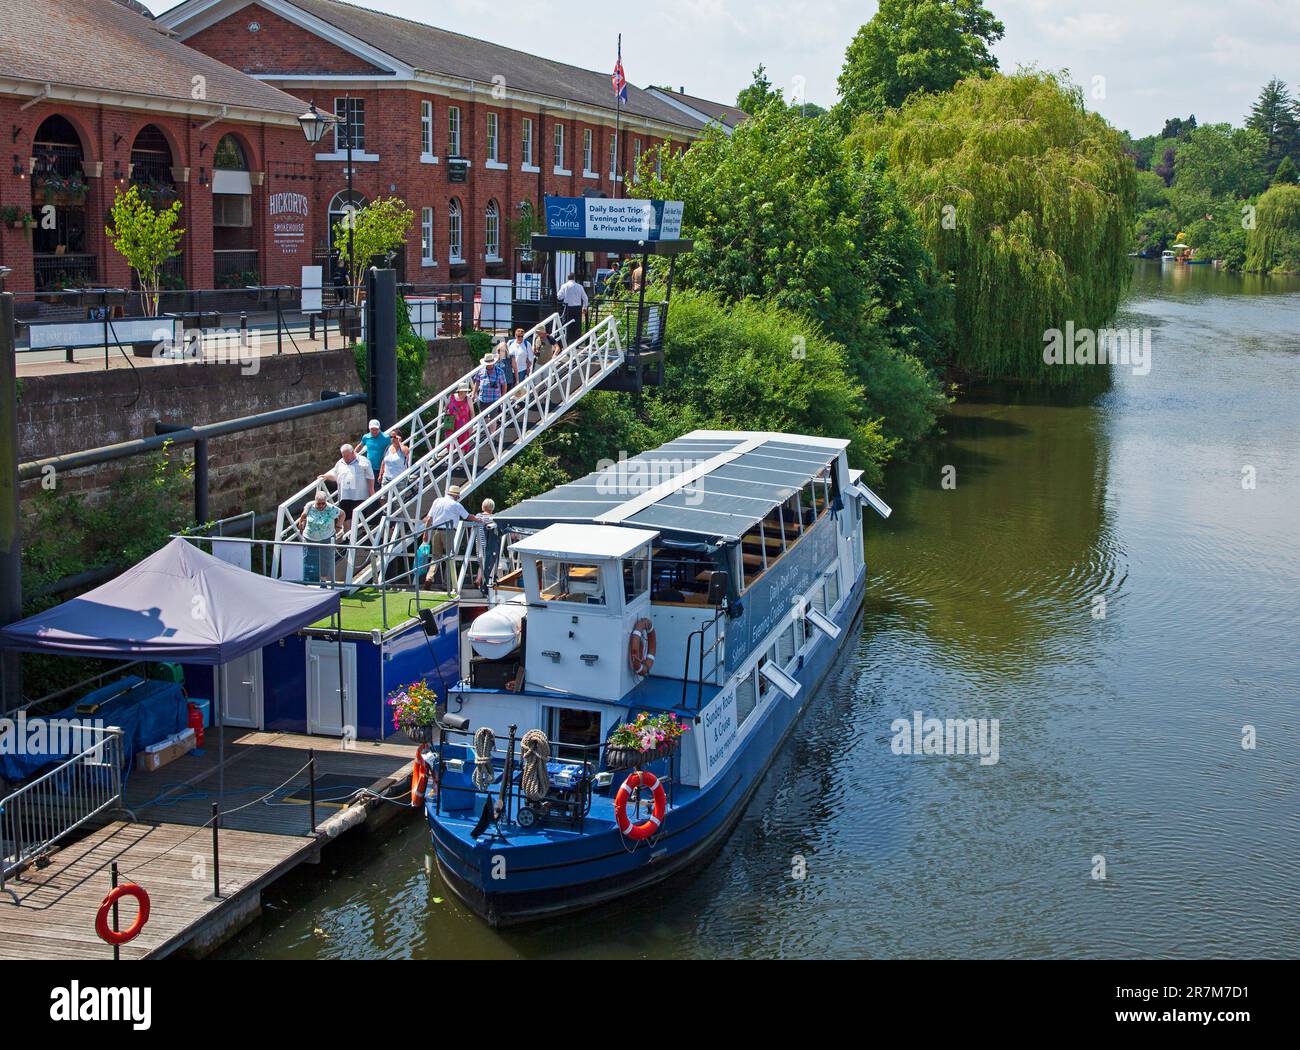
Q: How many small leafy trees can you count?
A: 2